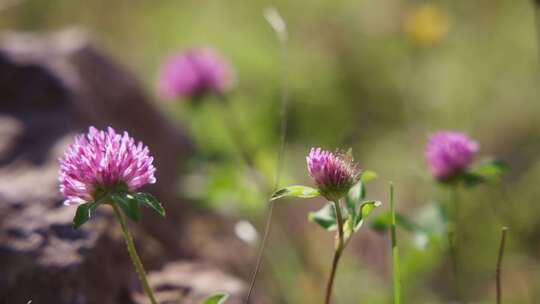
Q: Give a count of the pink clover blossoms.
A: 4